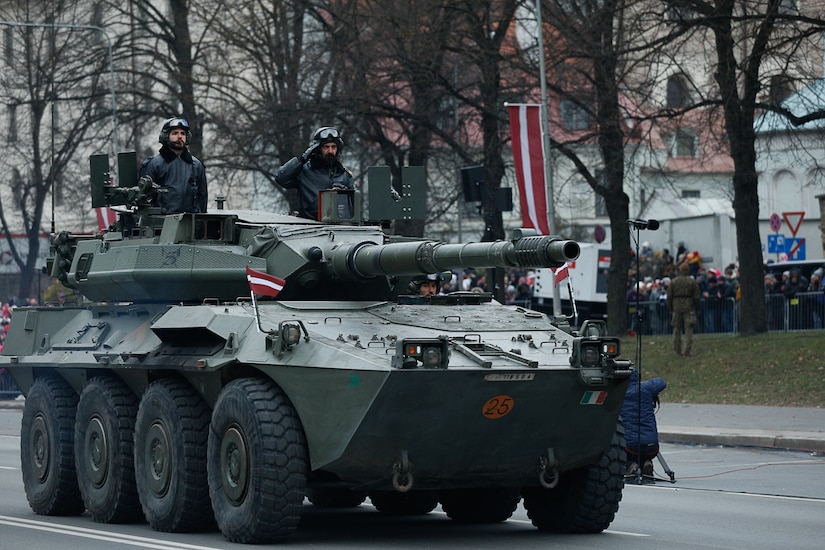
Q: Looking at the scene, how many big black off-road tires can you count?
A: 8